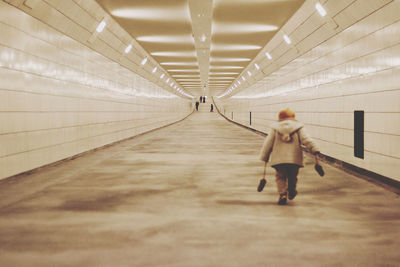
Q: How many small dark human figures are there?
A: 4